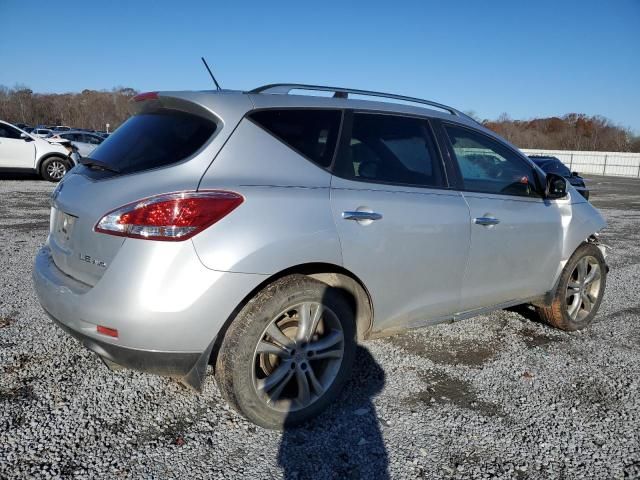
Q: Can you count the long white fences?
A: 1